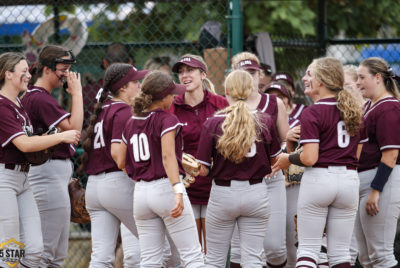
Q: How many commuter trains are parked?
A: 0